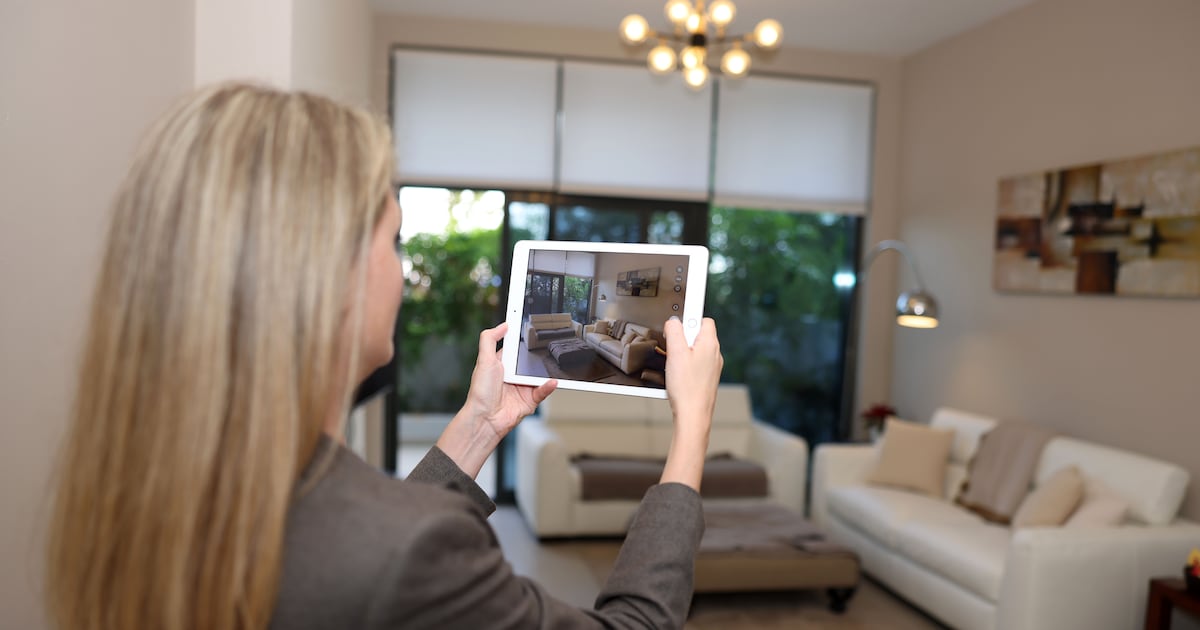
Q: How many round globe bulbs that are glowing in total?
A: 9